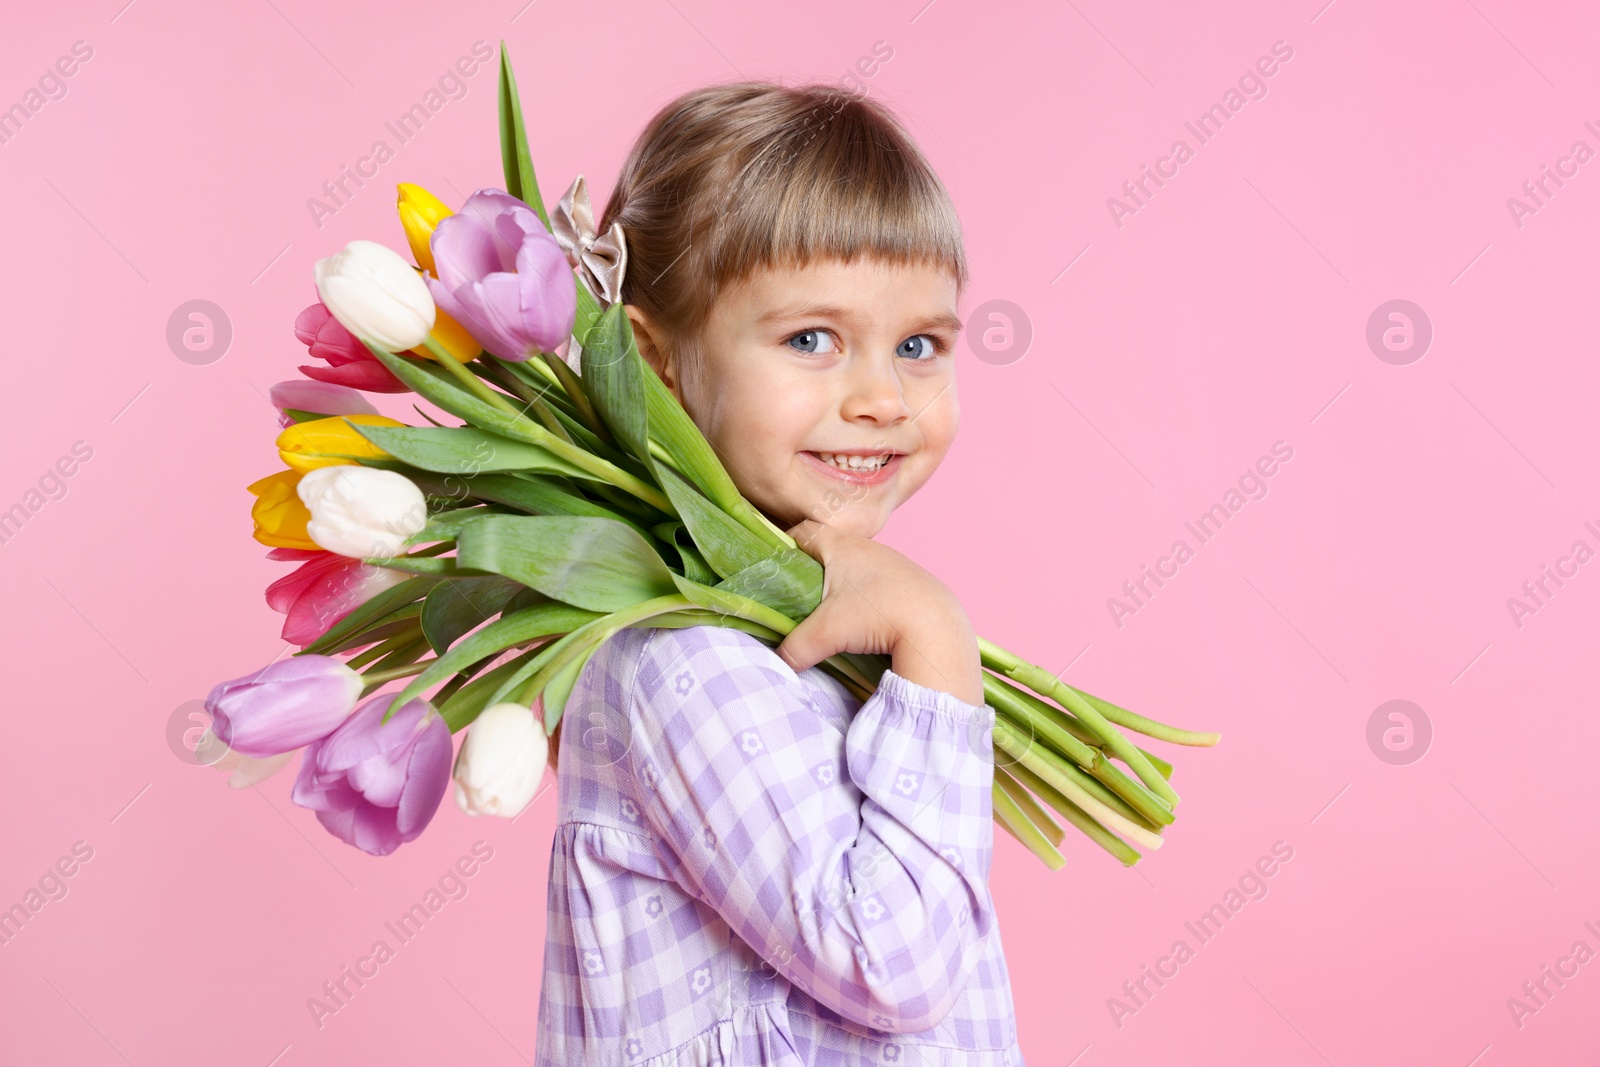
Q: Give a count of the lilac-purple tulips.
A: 3